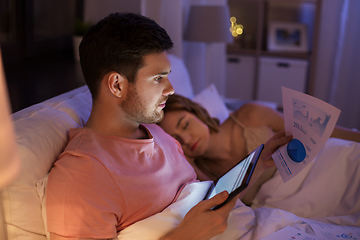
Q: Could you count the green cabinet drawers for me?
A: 0